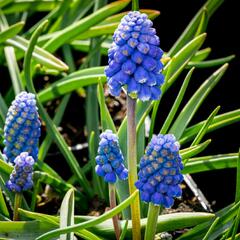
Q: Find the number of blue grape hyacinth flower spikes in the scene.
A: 5